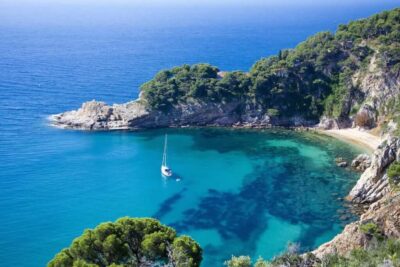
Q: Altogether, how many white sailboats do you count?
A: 1